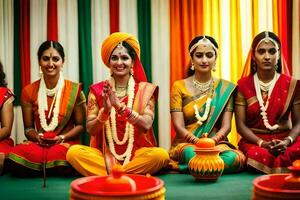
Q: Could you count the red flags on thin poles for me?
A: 0